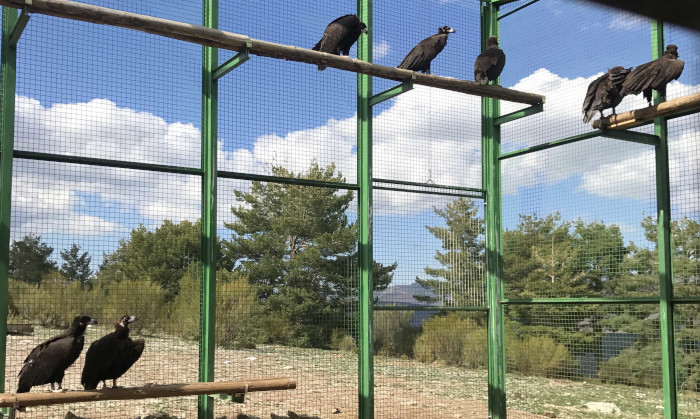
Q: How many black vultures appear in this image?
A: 7